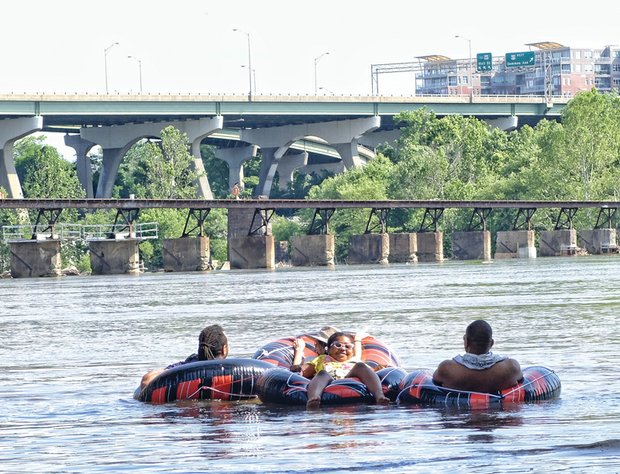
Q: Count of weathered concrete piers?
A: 12